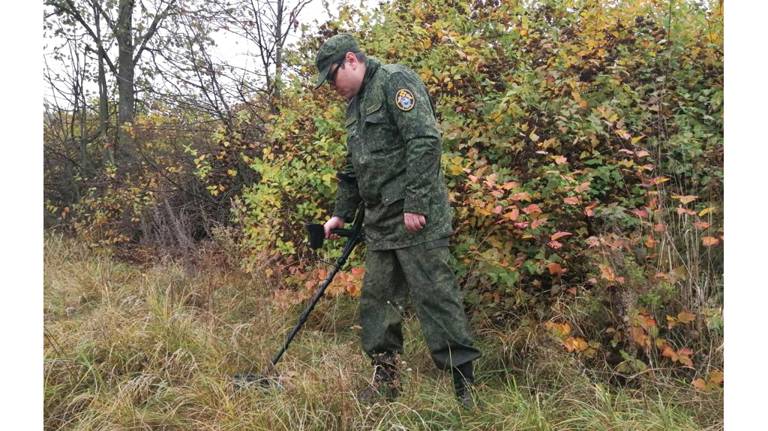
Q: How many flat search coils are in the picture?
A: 1